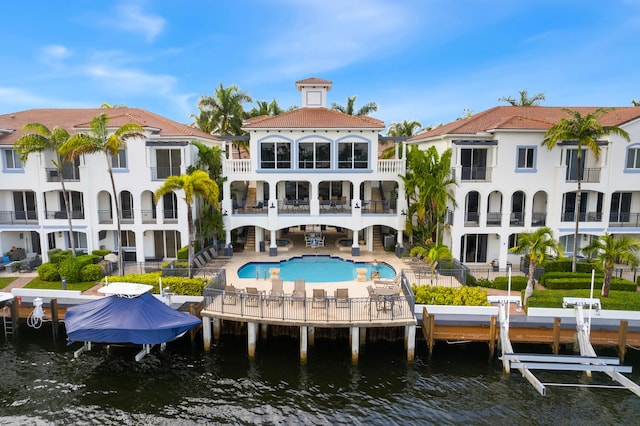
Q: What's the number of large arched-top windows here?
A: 3